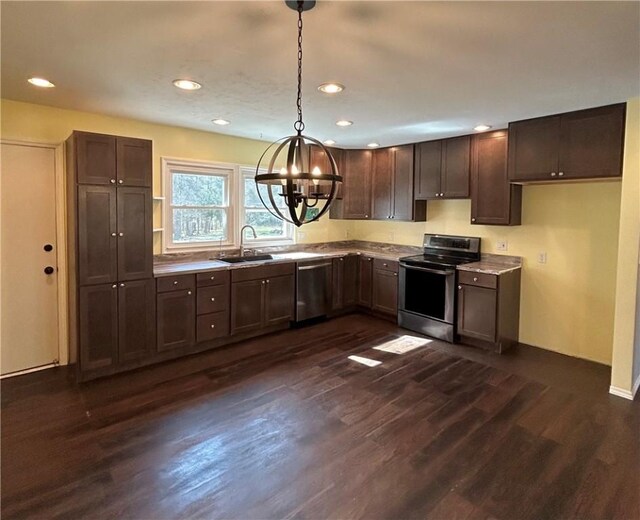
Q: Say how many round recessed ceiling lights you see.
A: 8